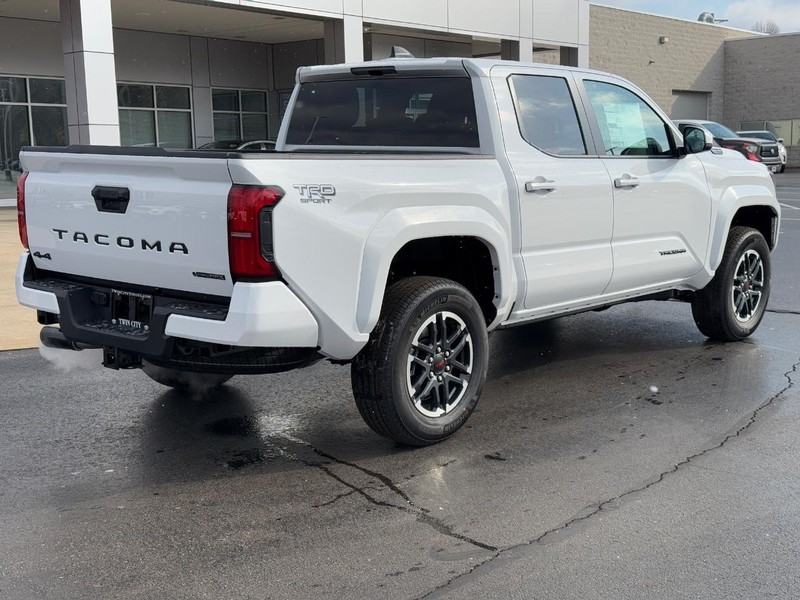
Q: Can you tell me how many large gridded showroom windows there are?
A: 3